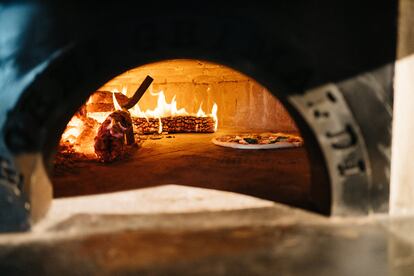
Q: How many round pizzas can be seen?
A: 1